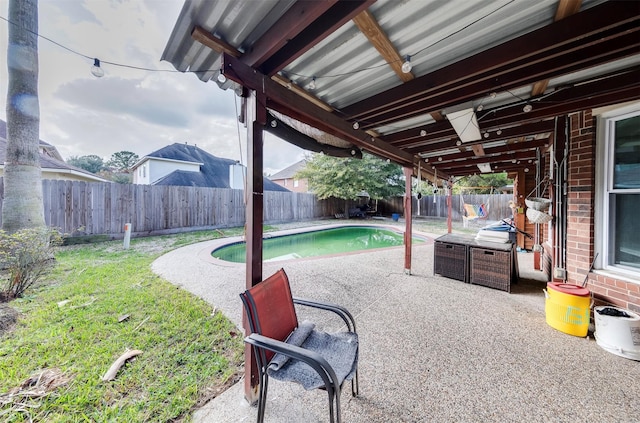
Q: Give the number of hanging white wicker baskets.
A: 2